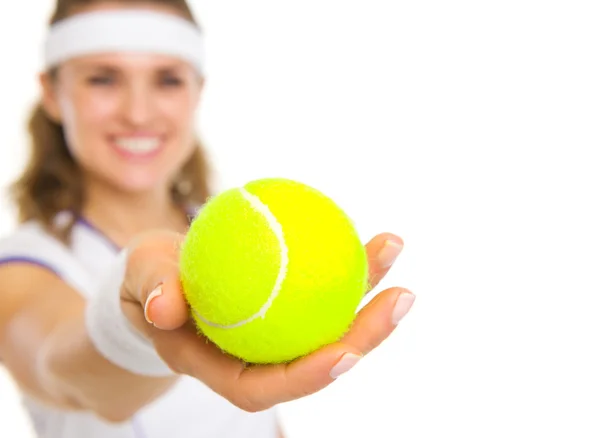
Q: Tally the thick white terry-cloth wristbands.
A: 1